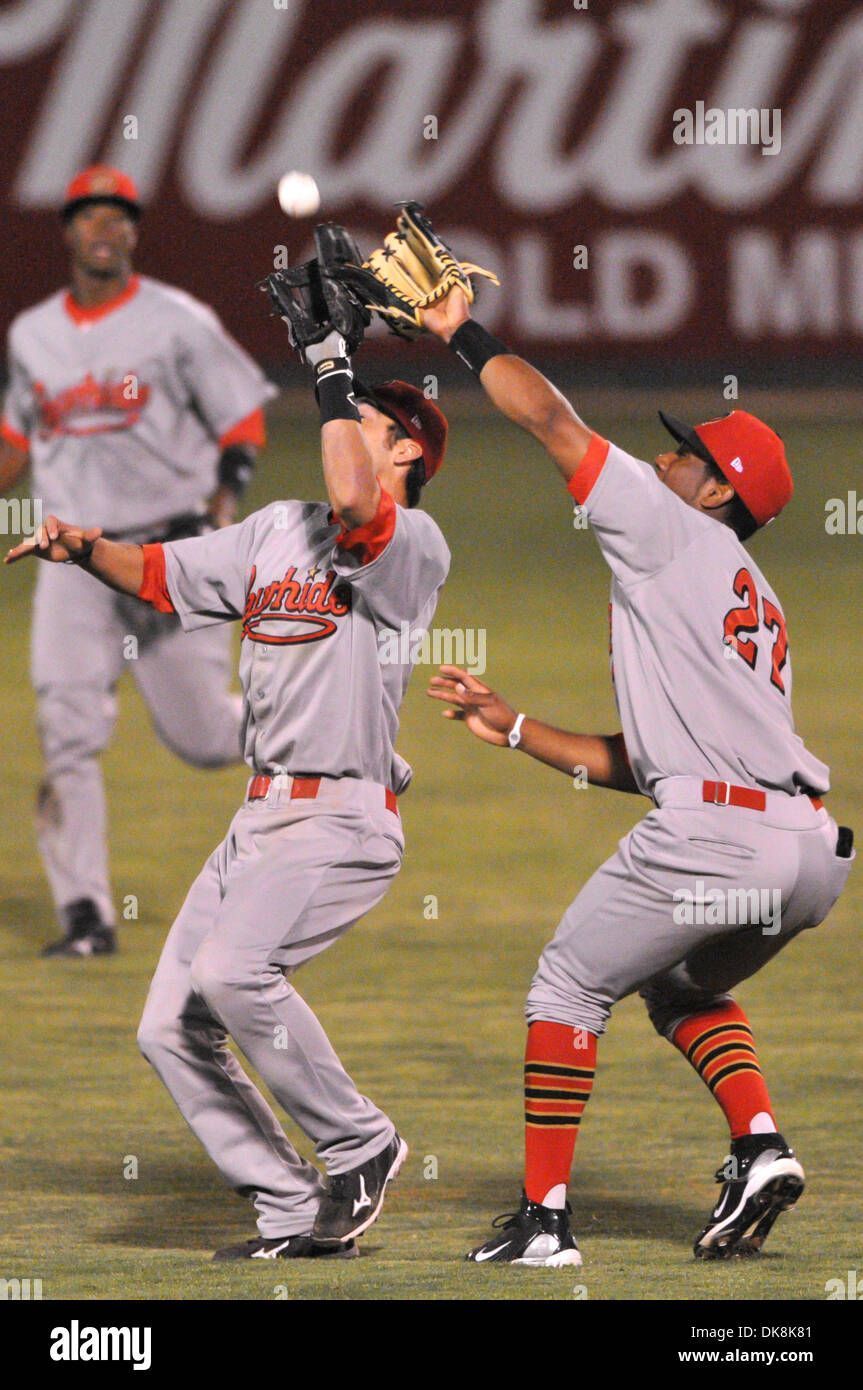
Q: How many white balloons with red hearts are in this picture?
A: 0